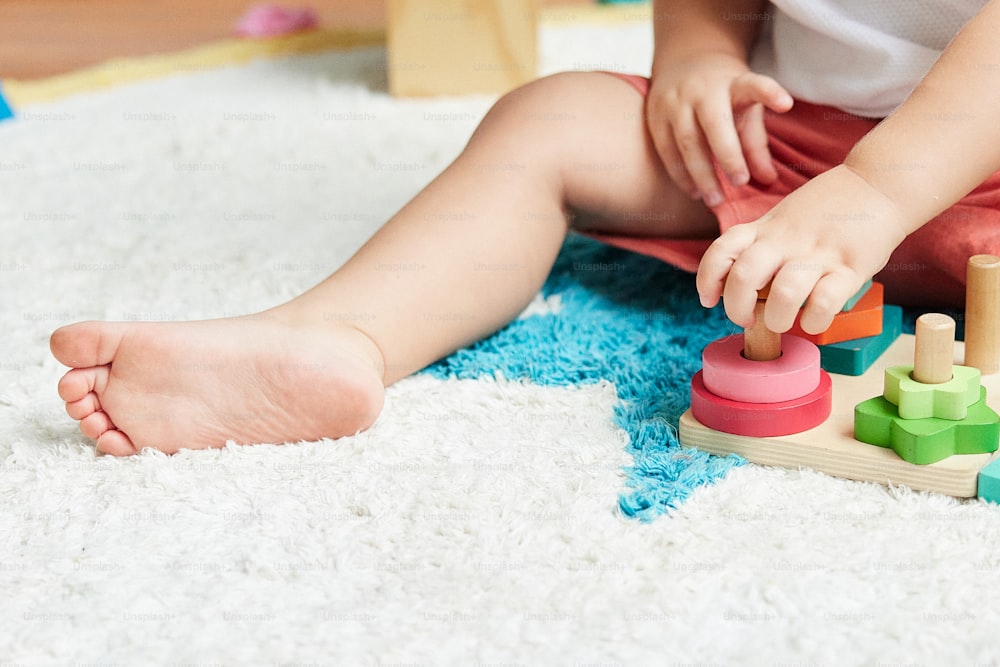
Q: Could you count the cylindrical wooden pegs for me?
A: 3